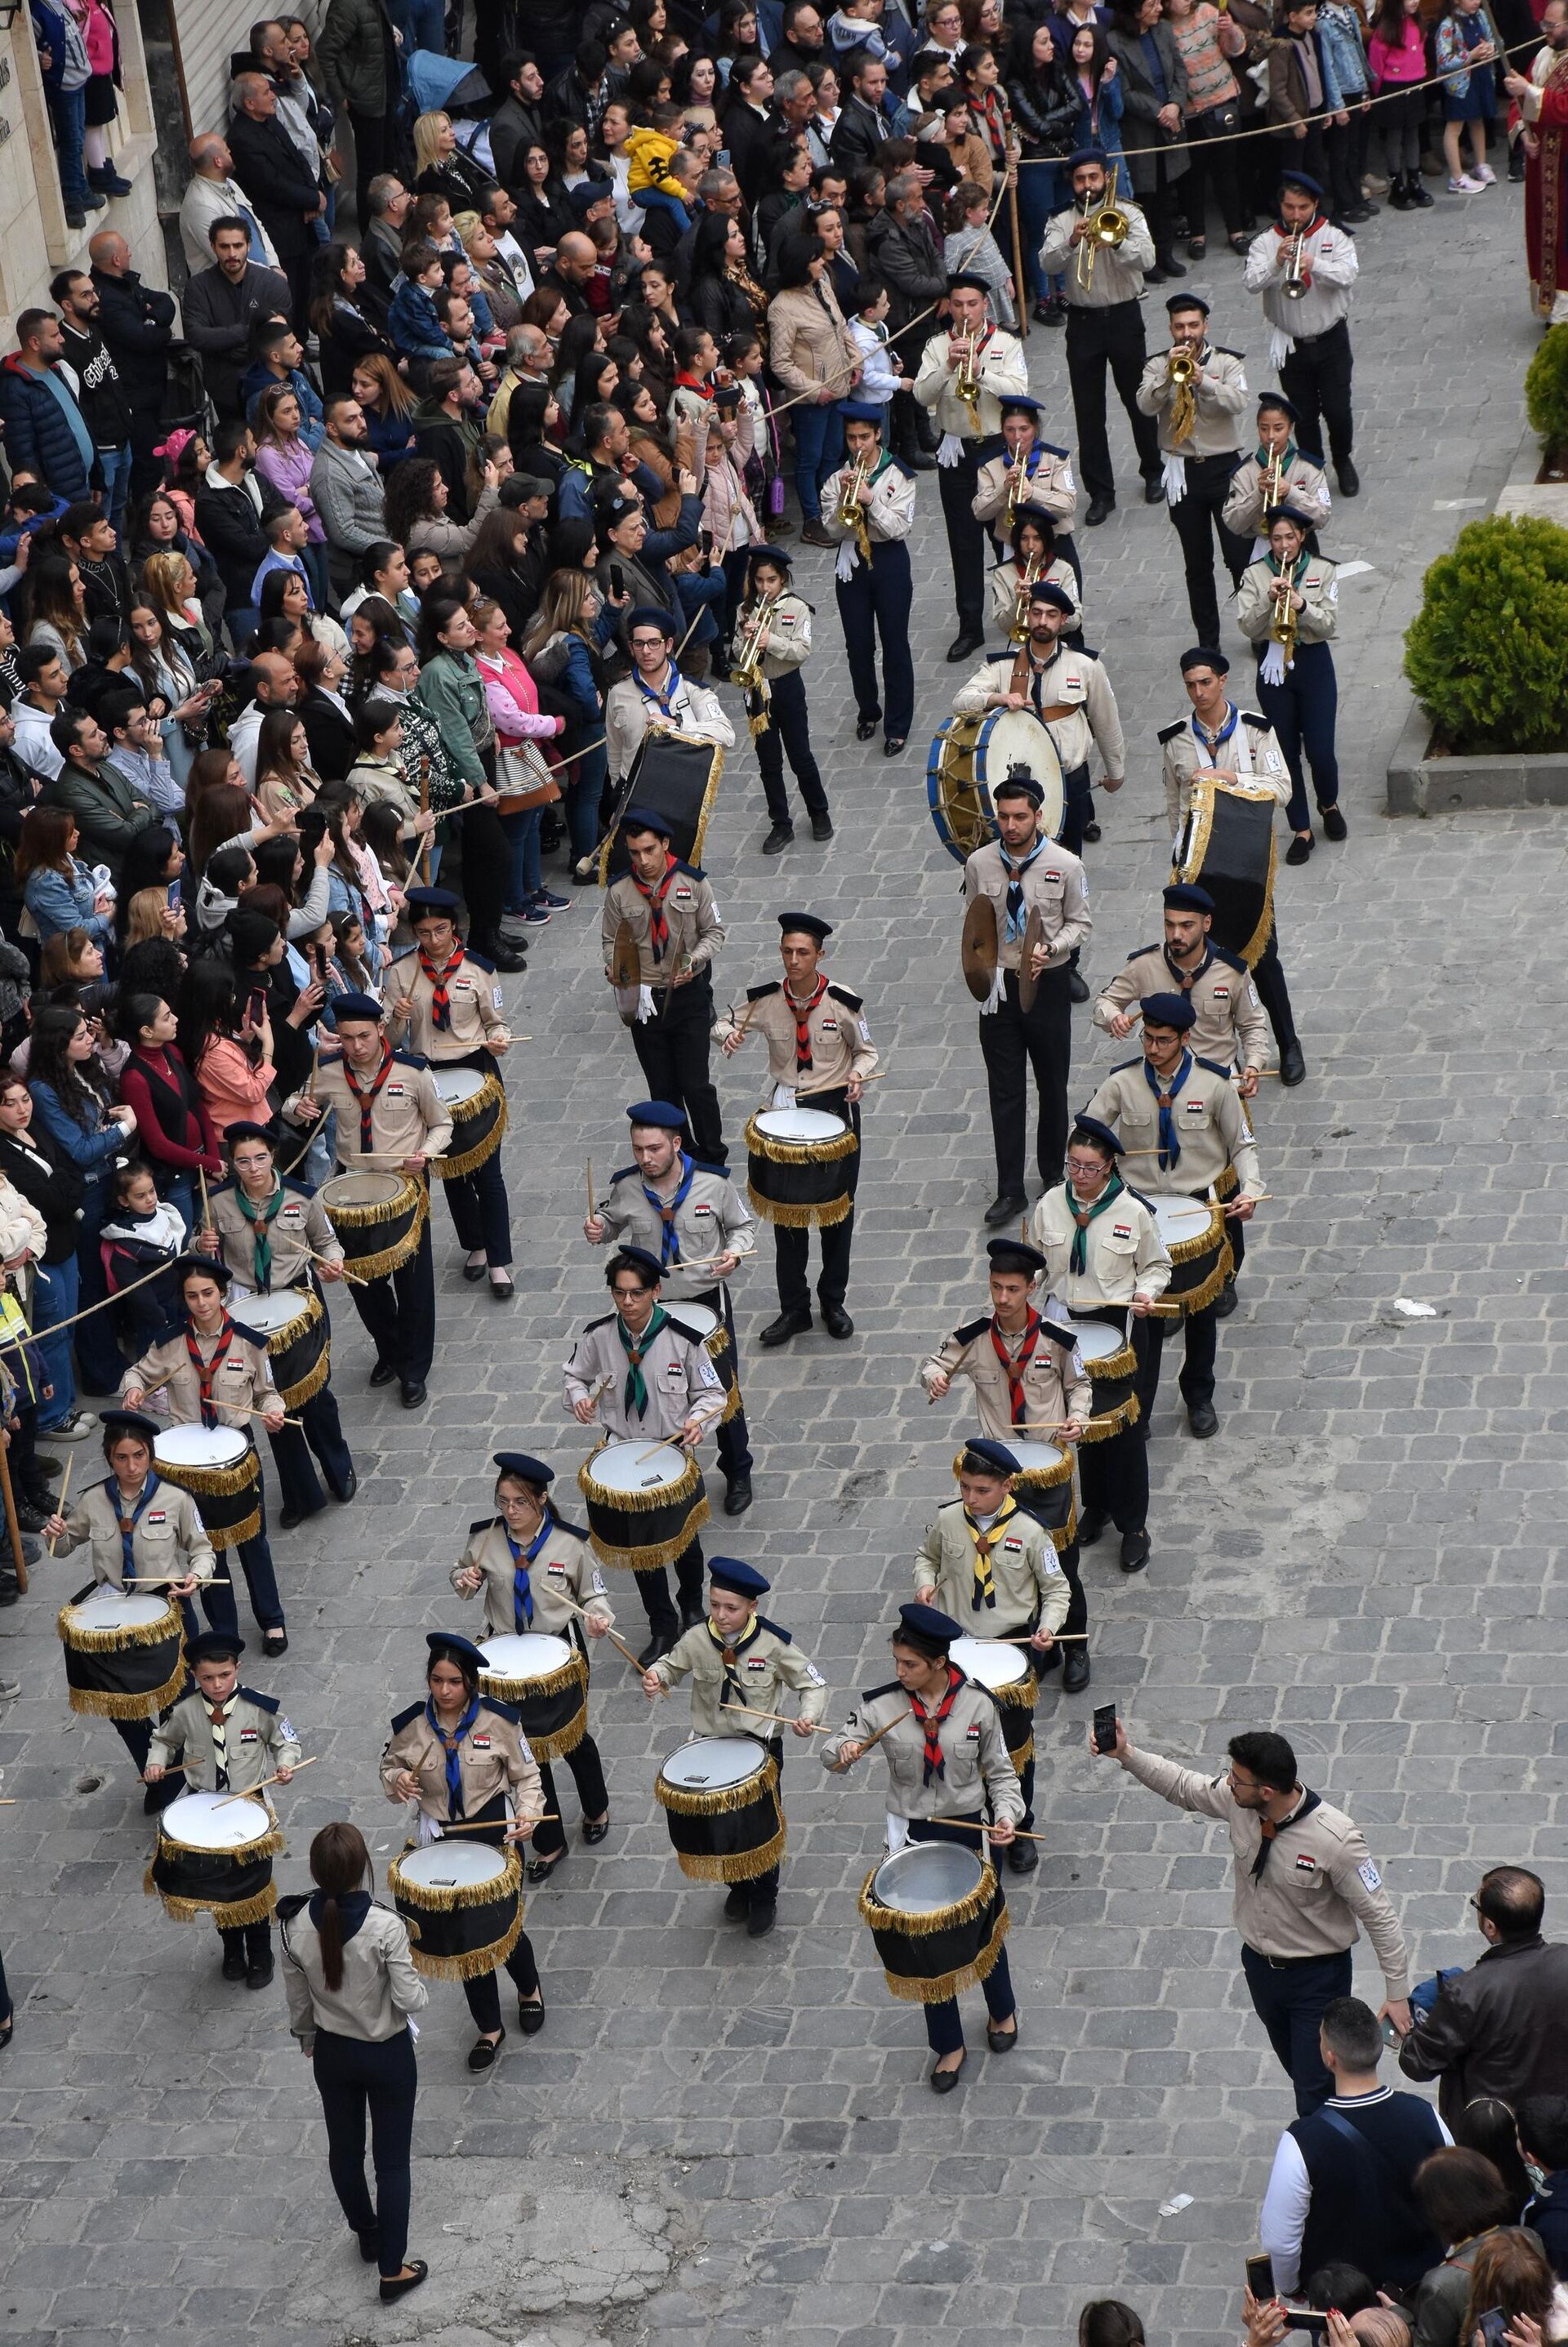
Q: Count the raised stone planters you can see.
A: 2